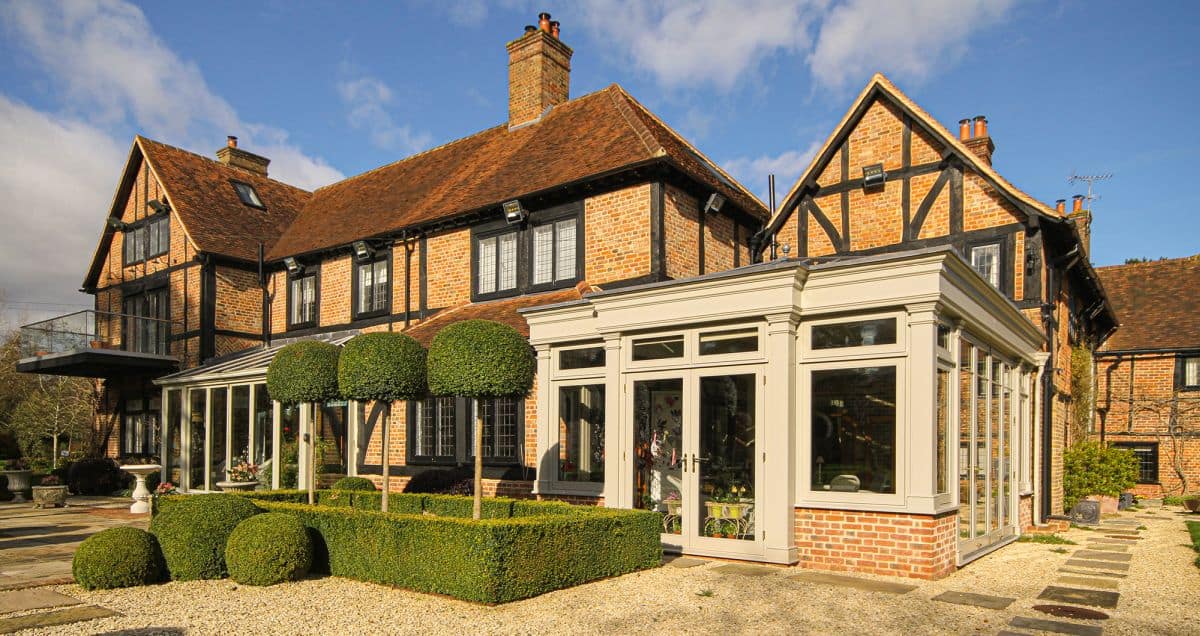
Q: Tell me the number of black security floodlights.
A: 7